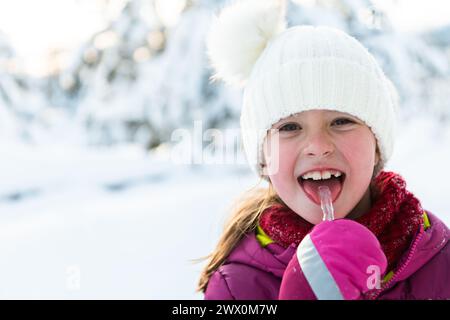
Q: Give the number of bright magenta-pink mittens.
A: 1